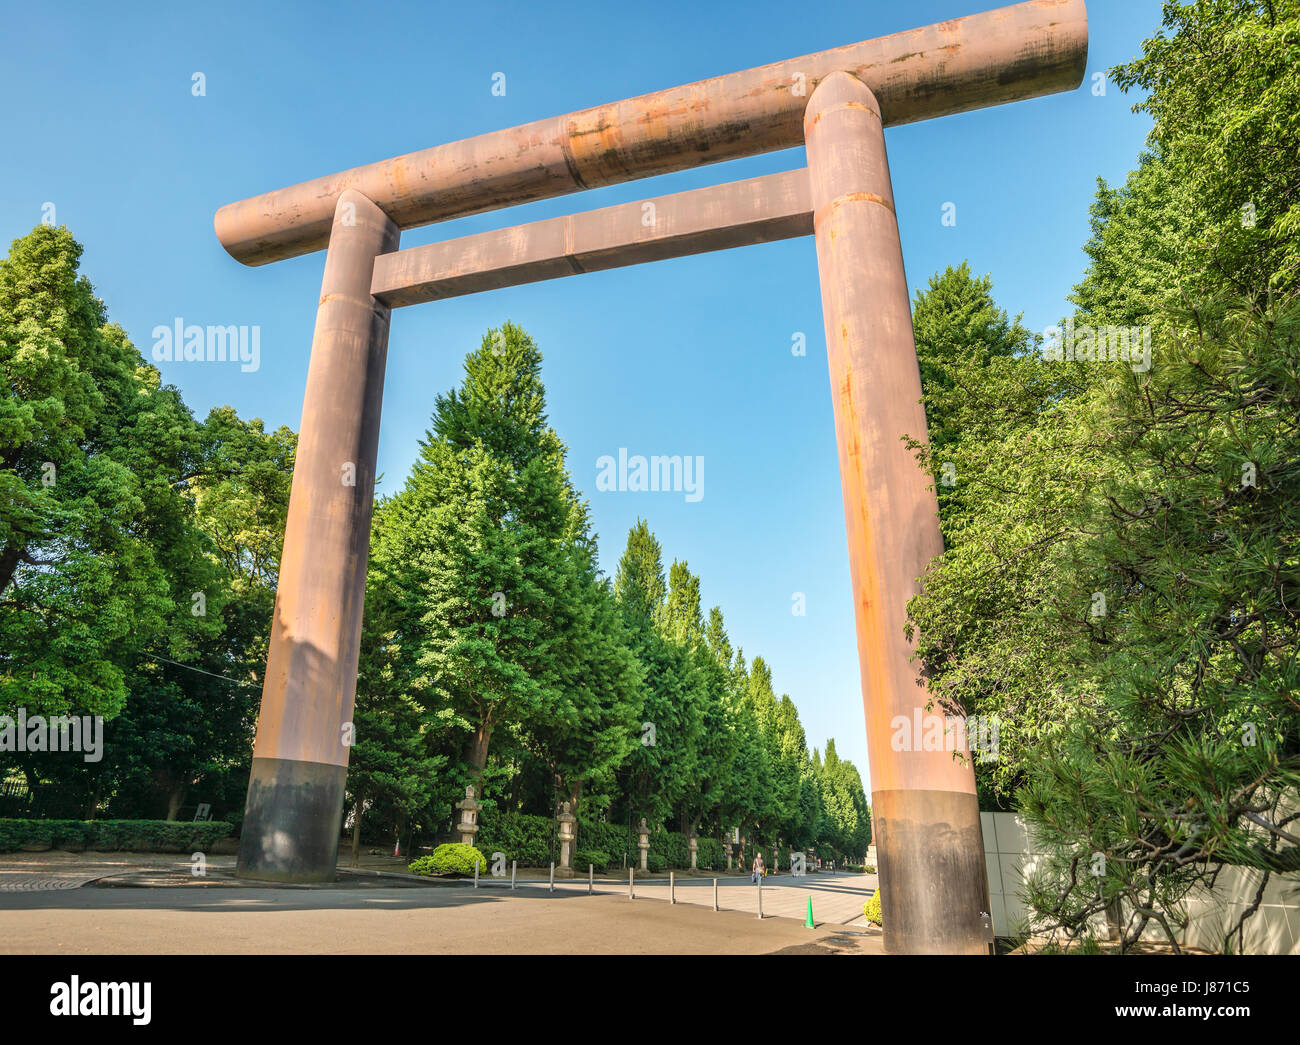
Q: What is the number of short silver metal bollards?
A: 8